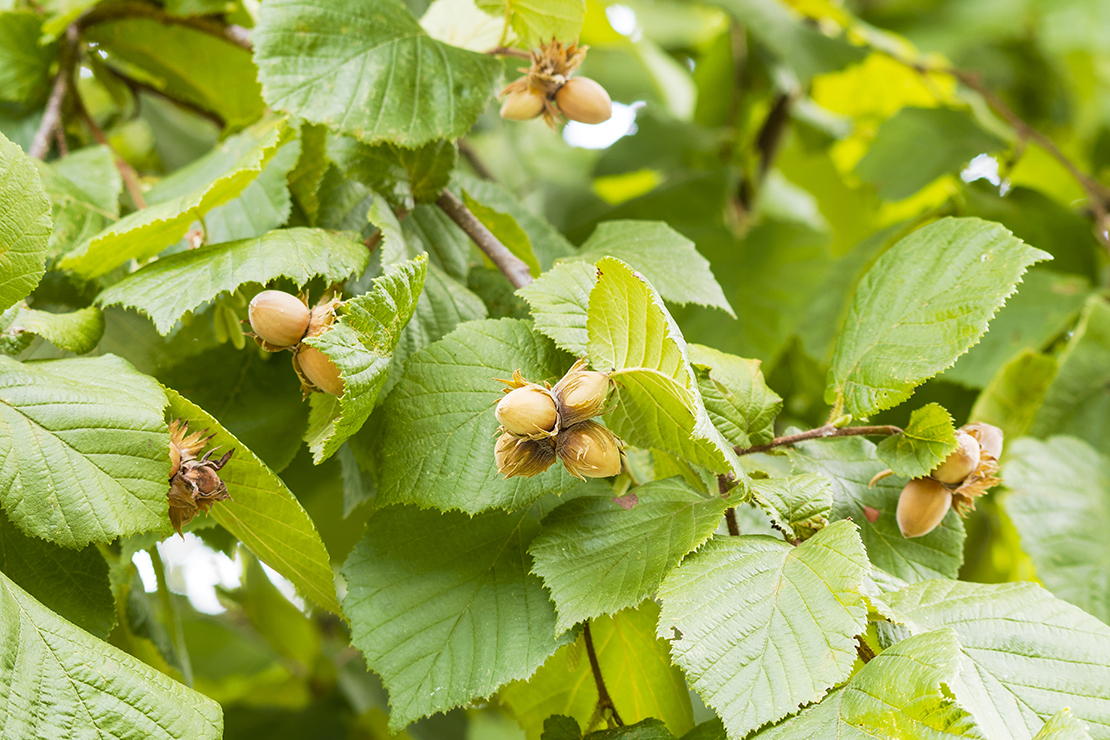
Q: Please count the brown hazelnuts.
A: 11